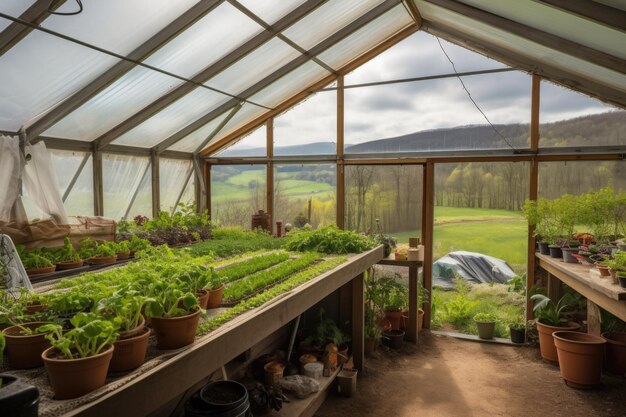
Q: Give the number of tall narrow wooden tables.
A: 1